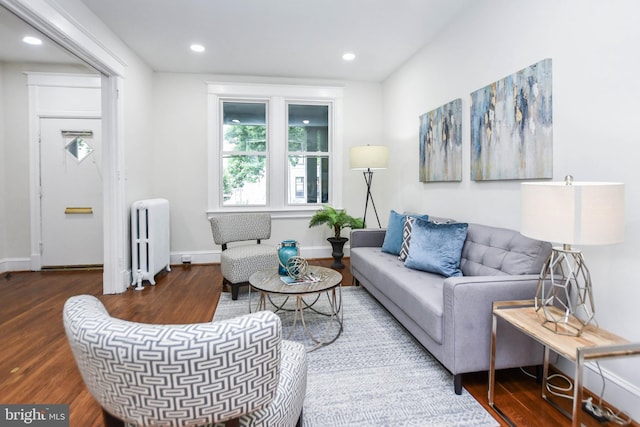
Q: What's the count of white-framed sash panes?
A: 4